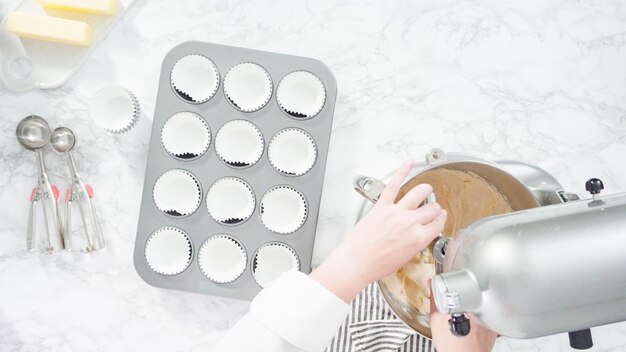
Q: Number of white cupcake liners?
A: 13